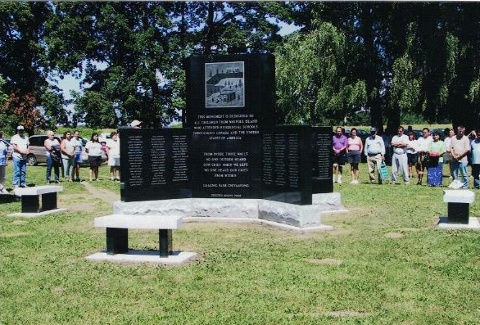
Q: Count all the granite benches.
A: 3